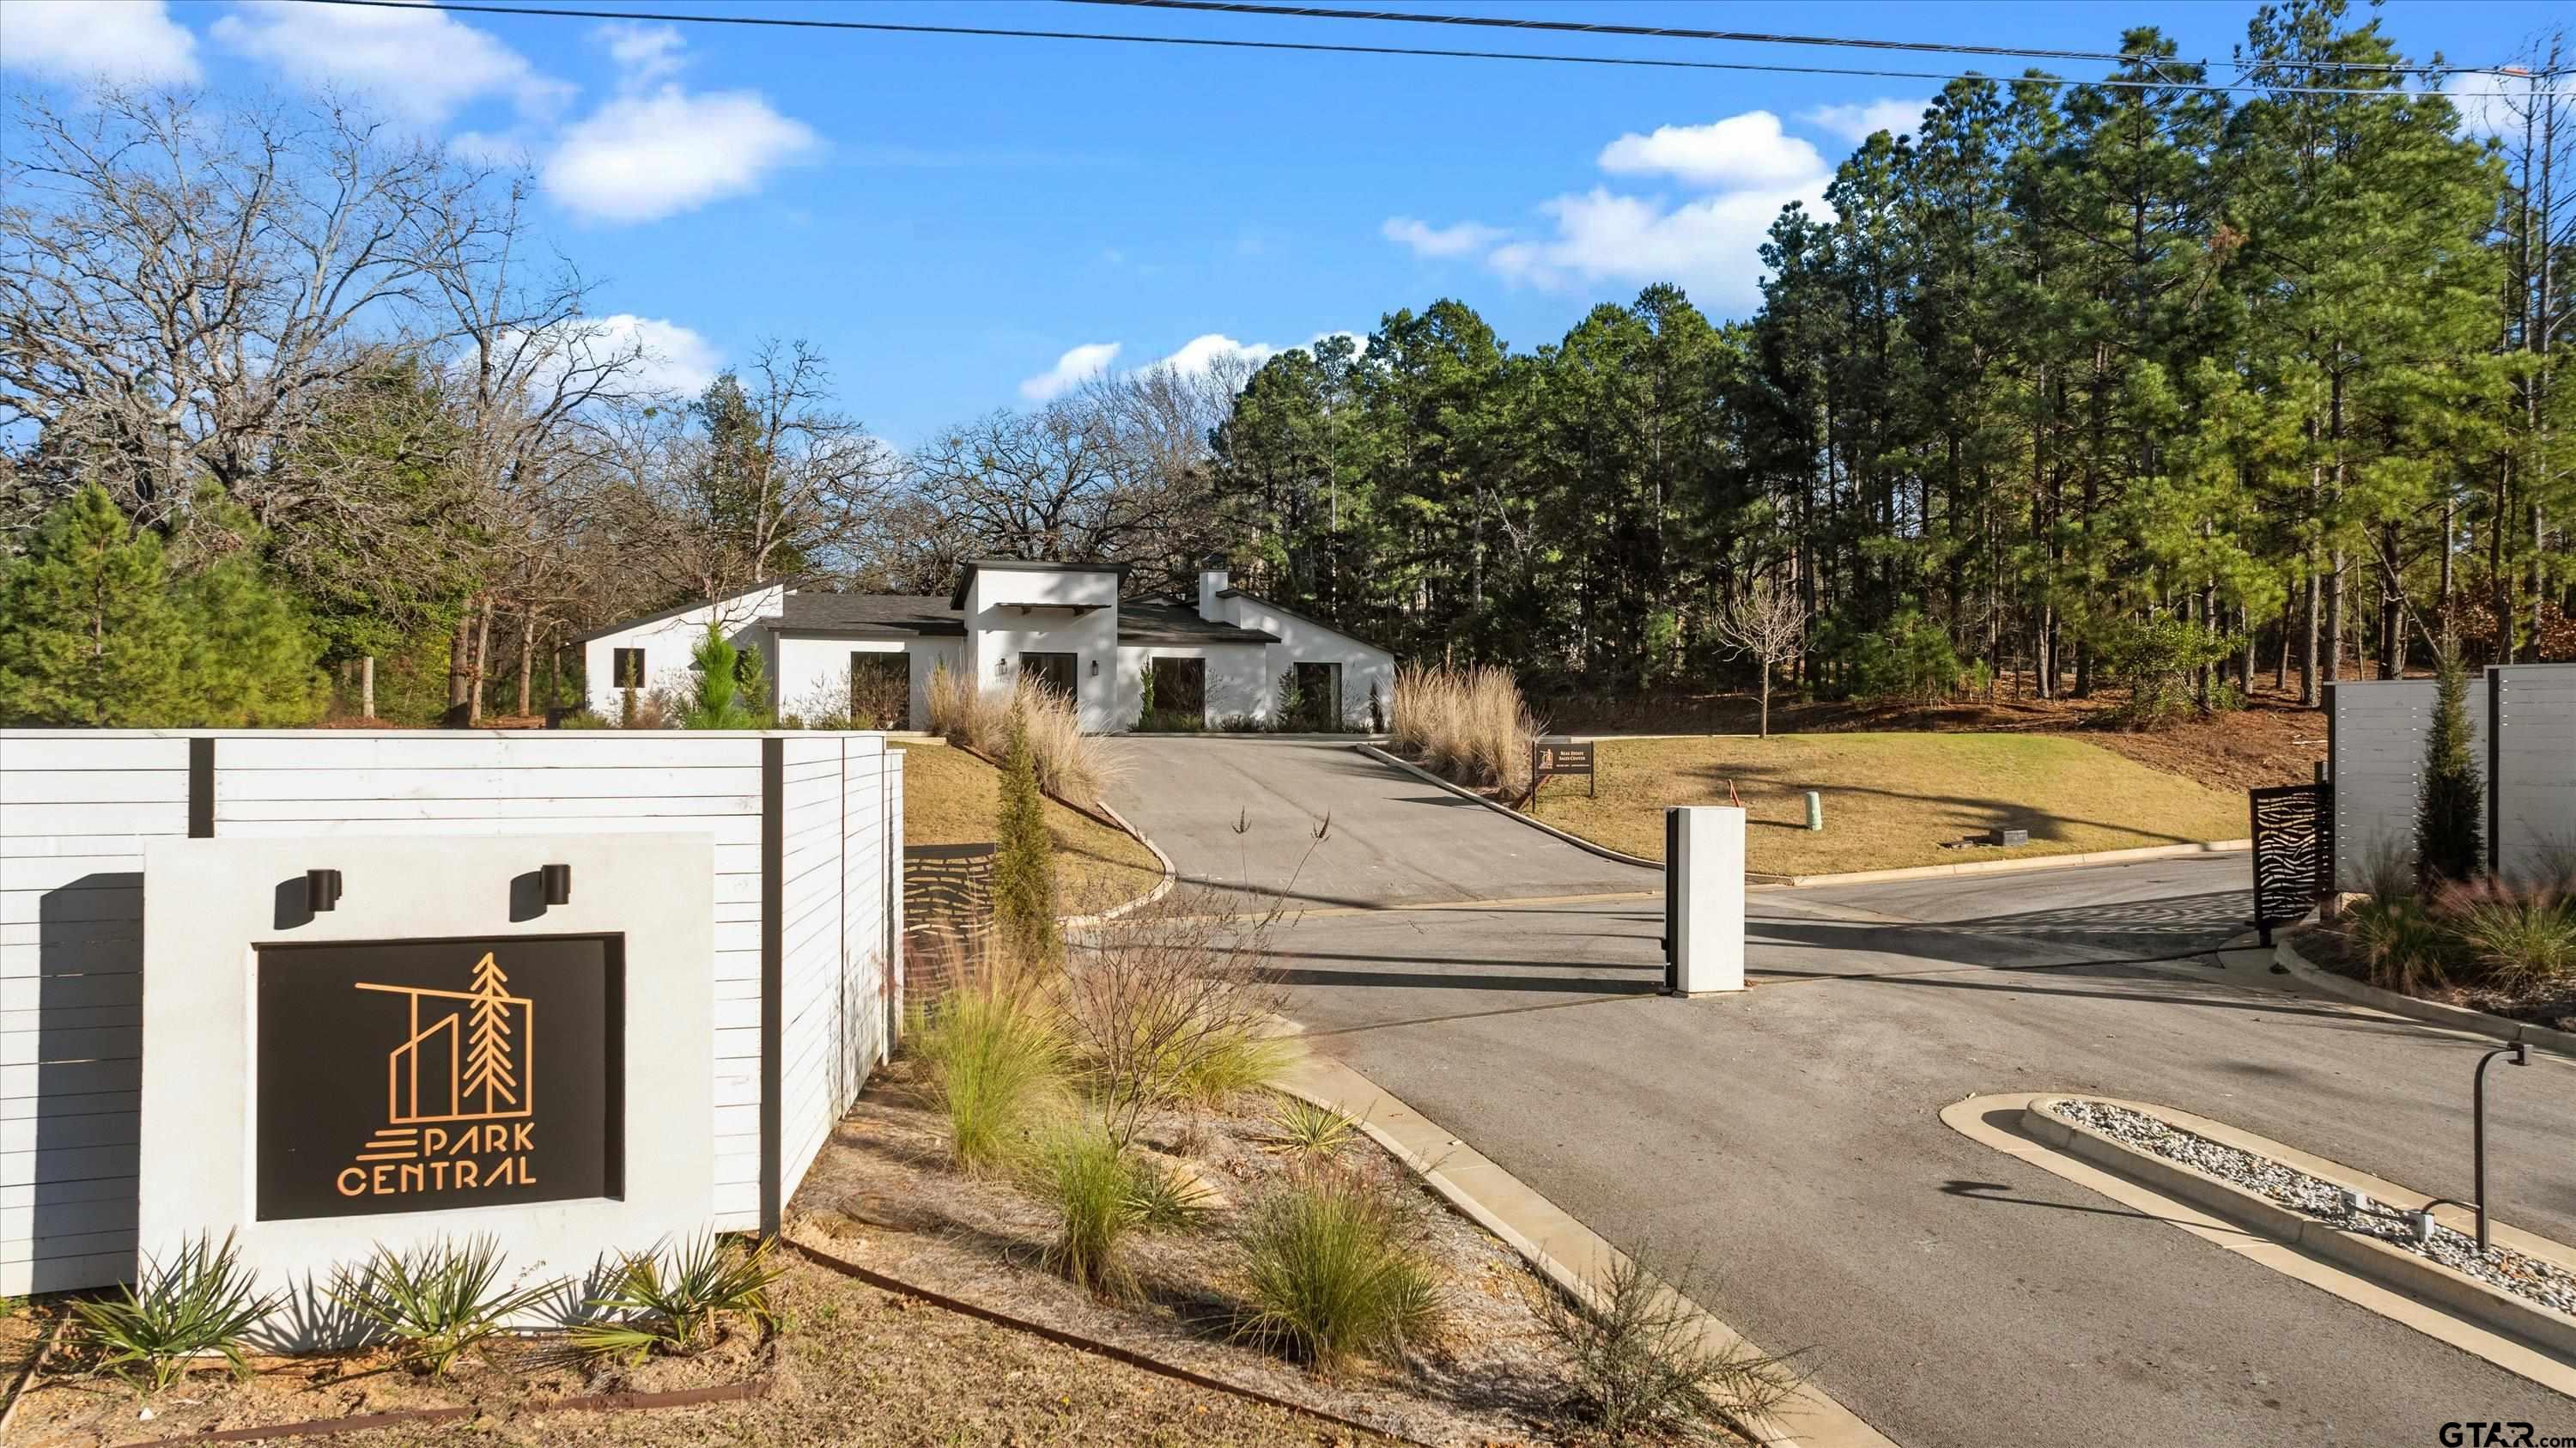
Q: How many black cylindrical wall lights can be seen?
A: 2